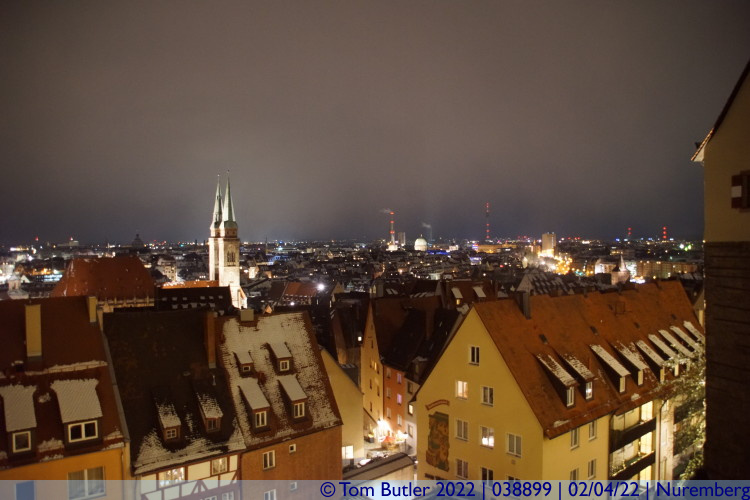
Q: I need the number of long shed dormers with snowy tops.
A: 9